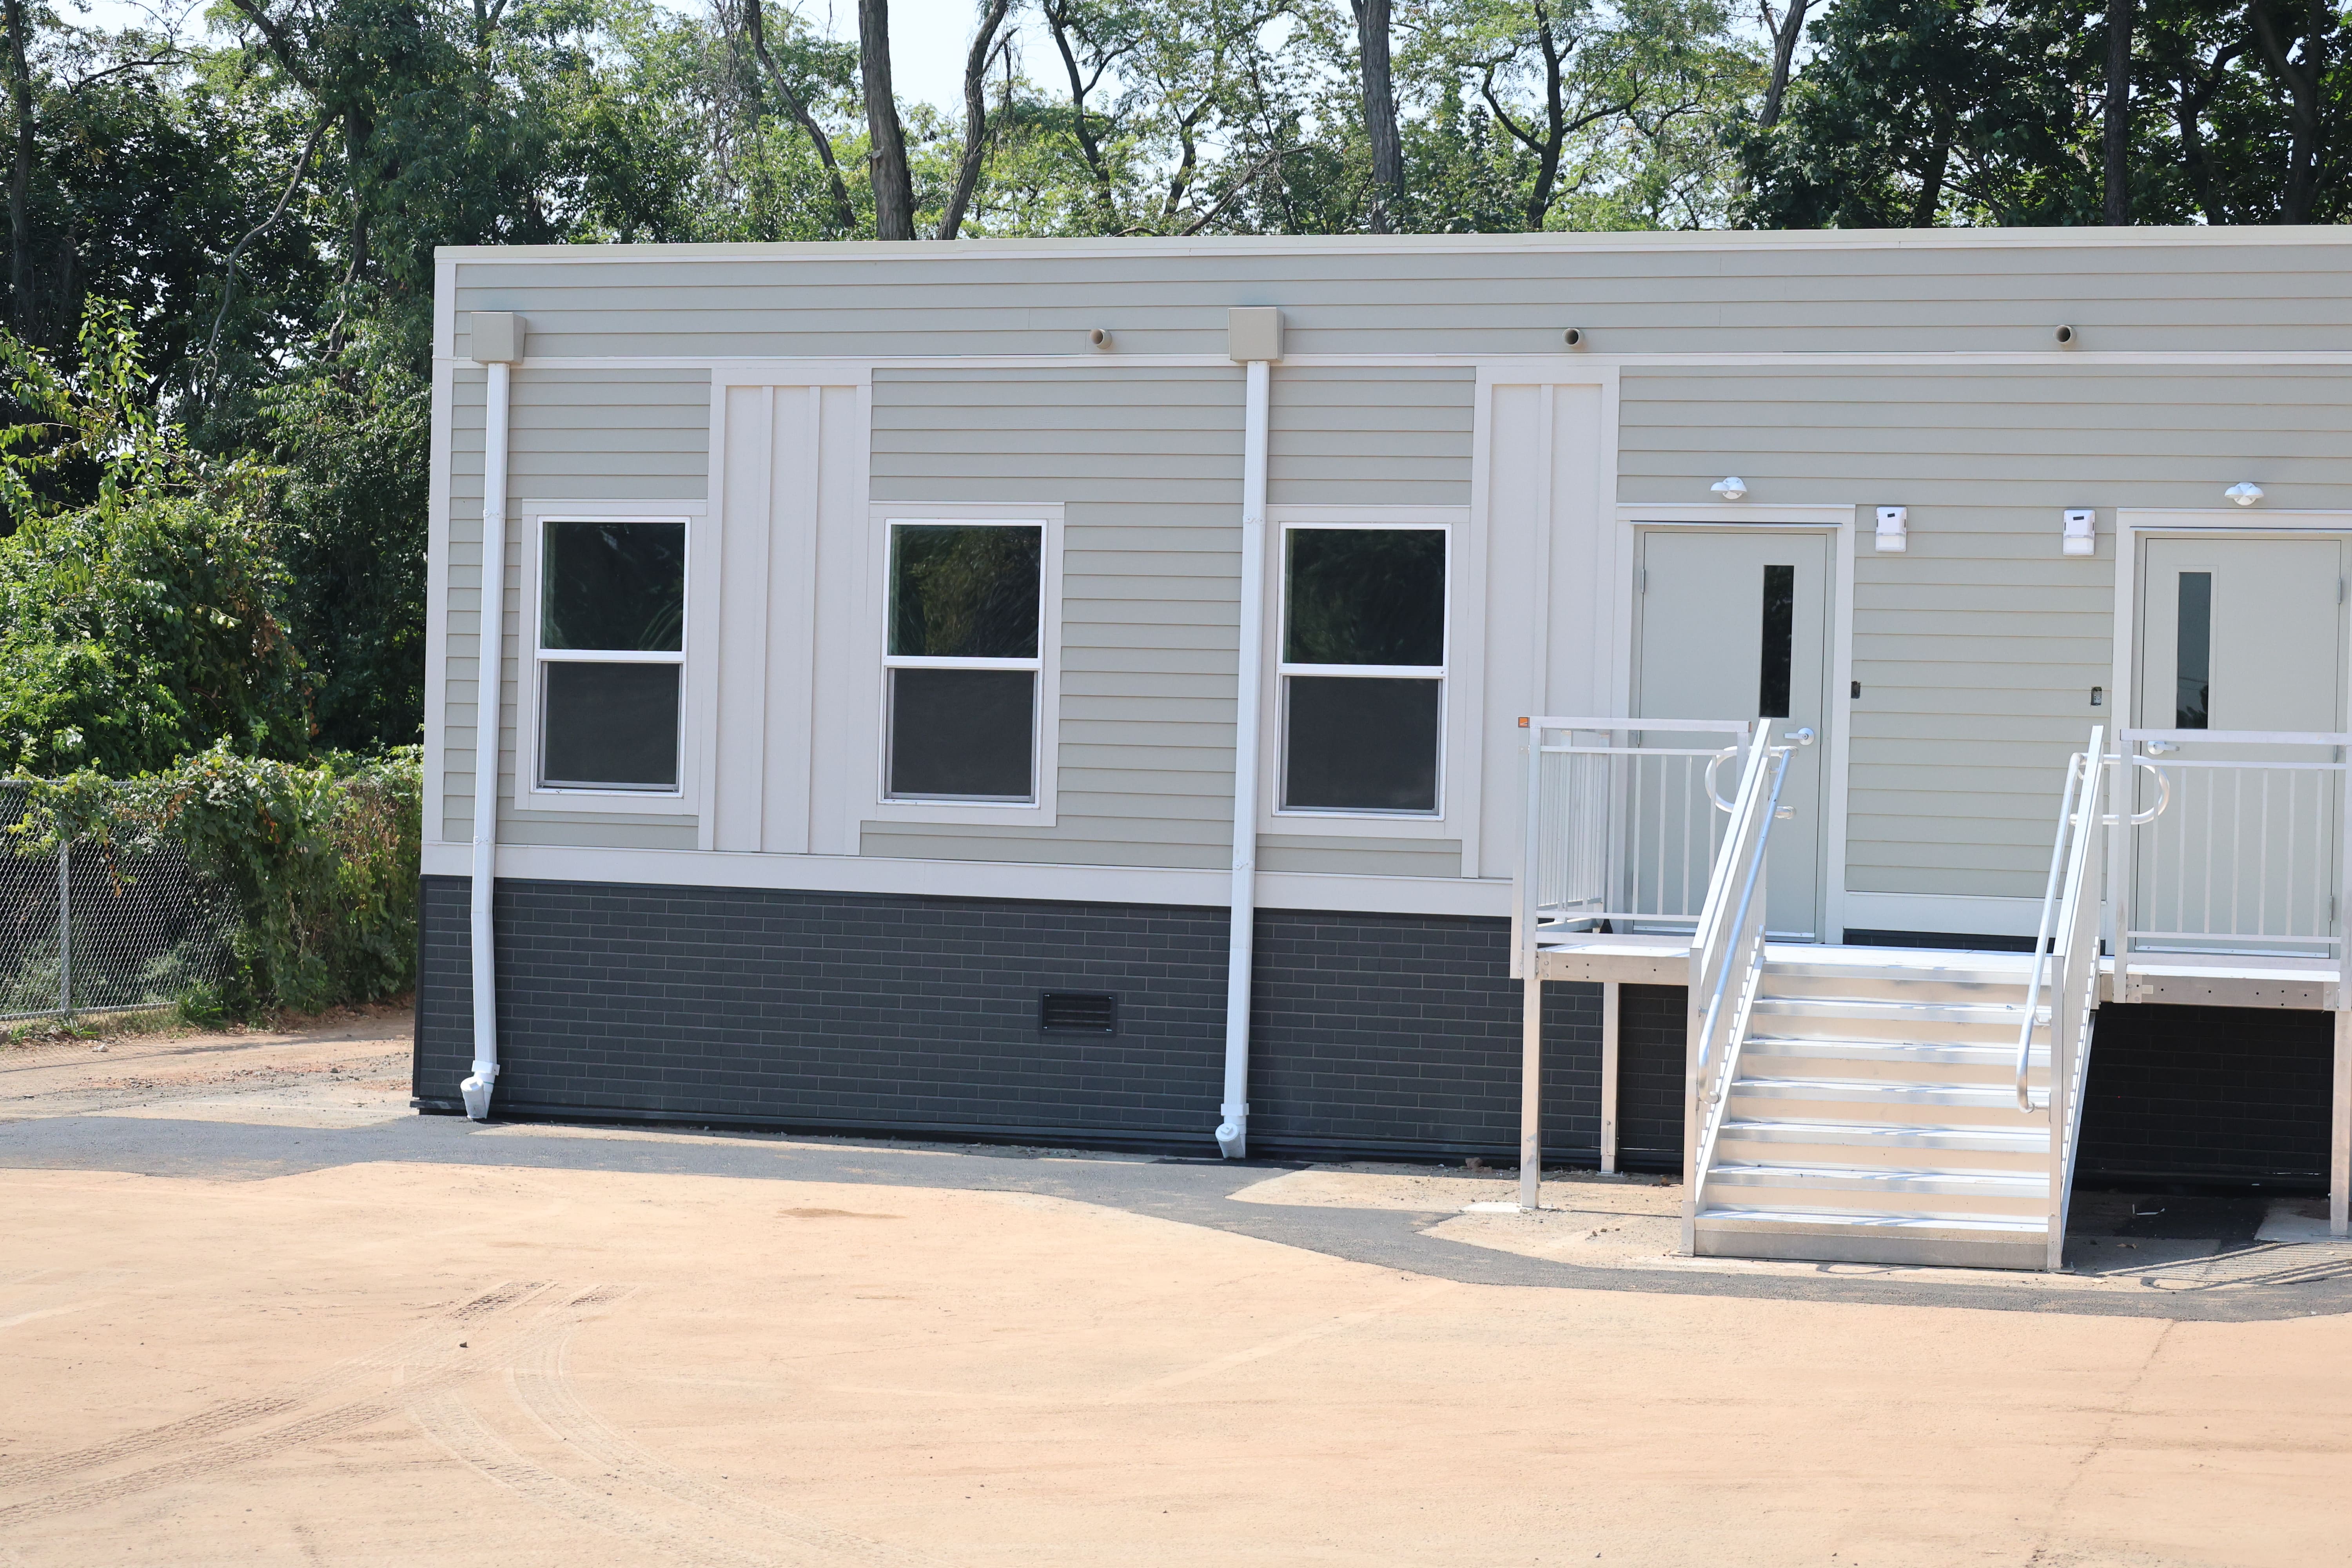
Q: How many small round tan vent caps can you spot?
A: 3